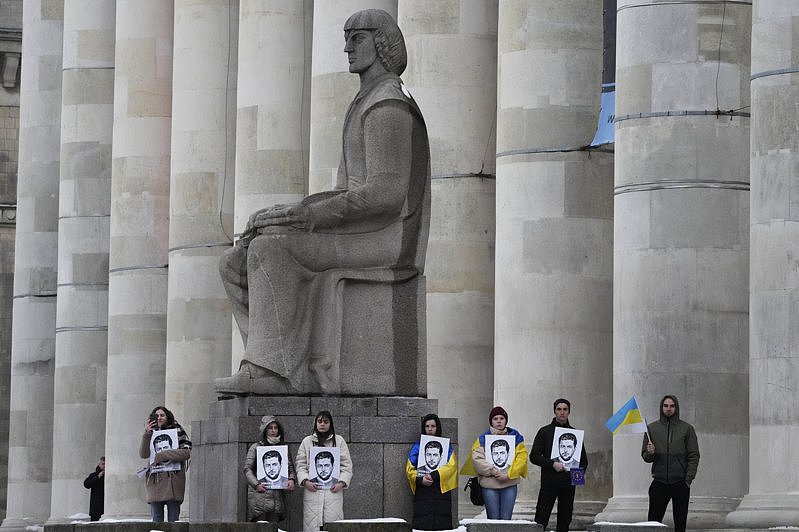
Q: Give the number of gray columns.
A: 10